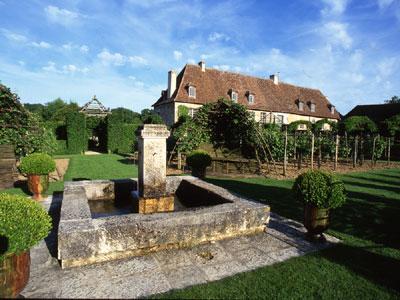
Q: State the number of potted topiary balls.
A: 4